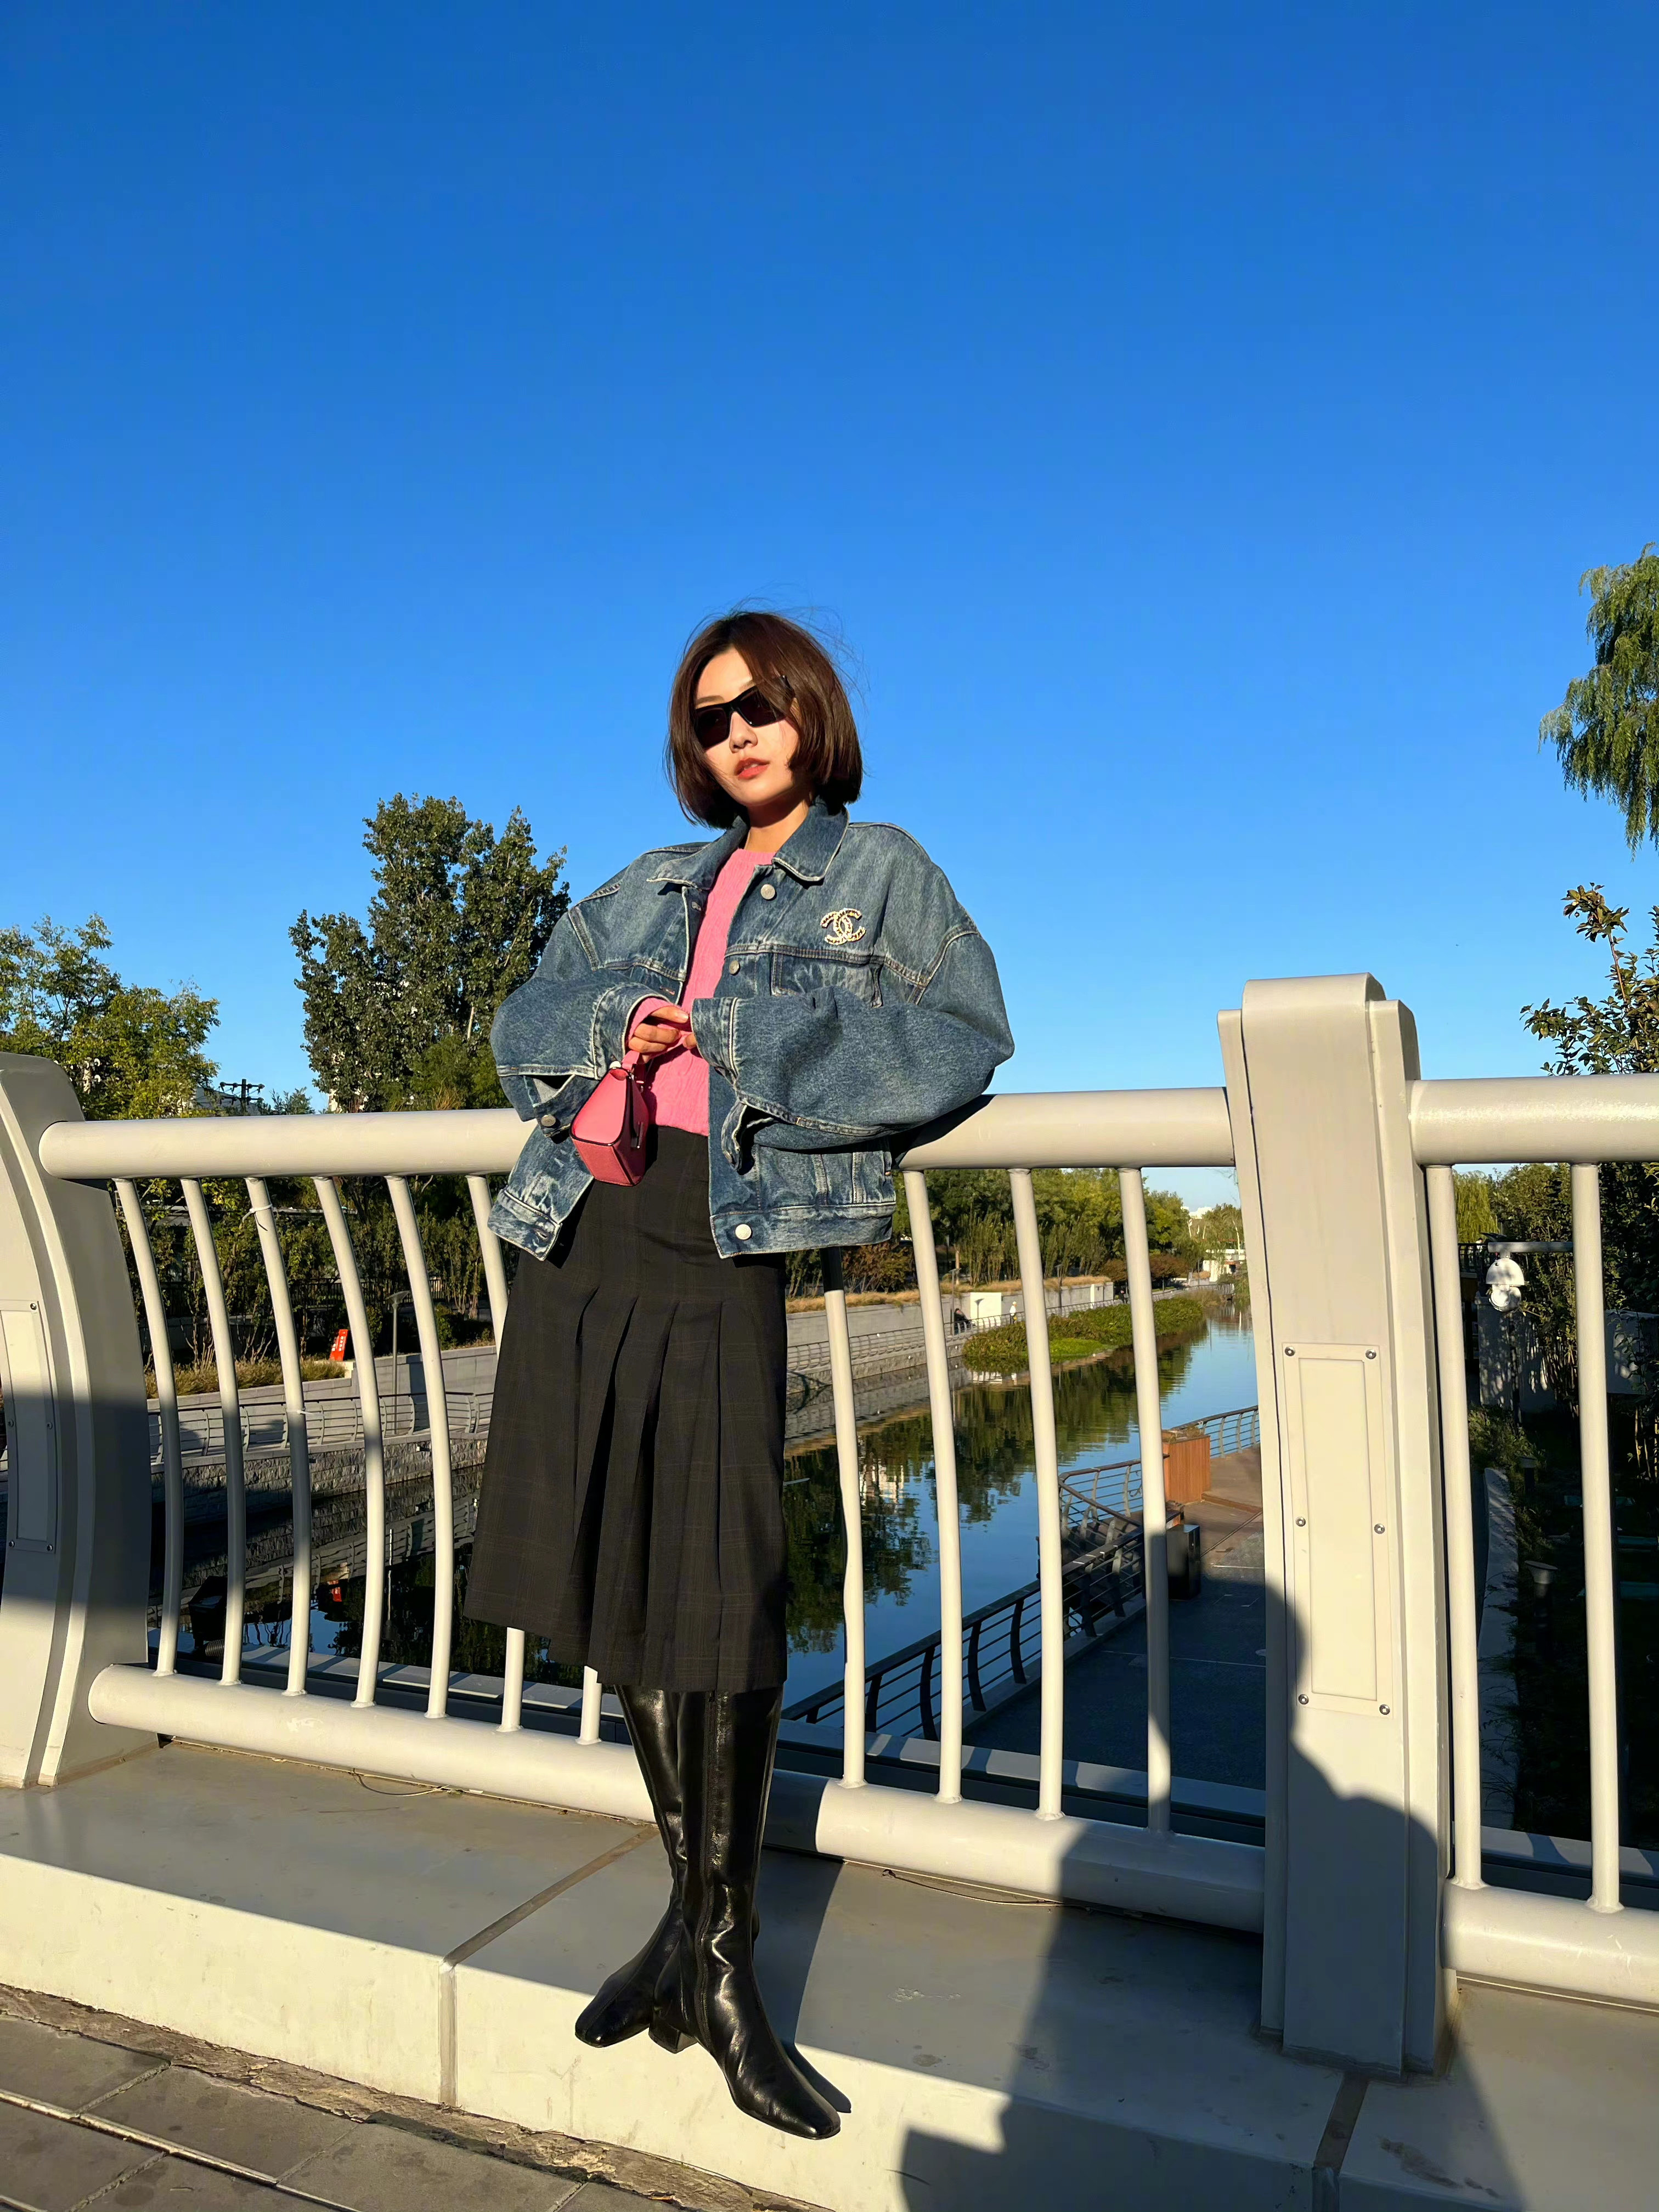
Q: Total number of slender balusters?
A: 13